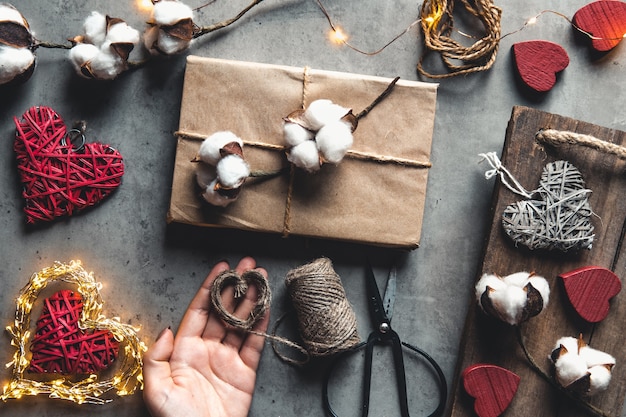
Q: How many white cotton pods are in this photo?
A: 7